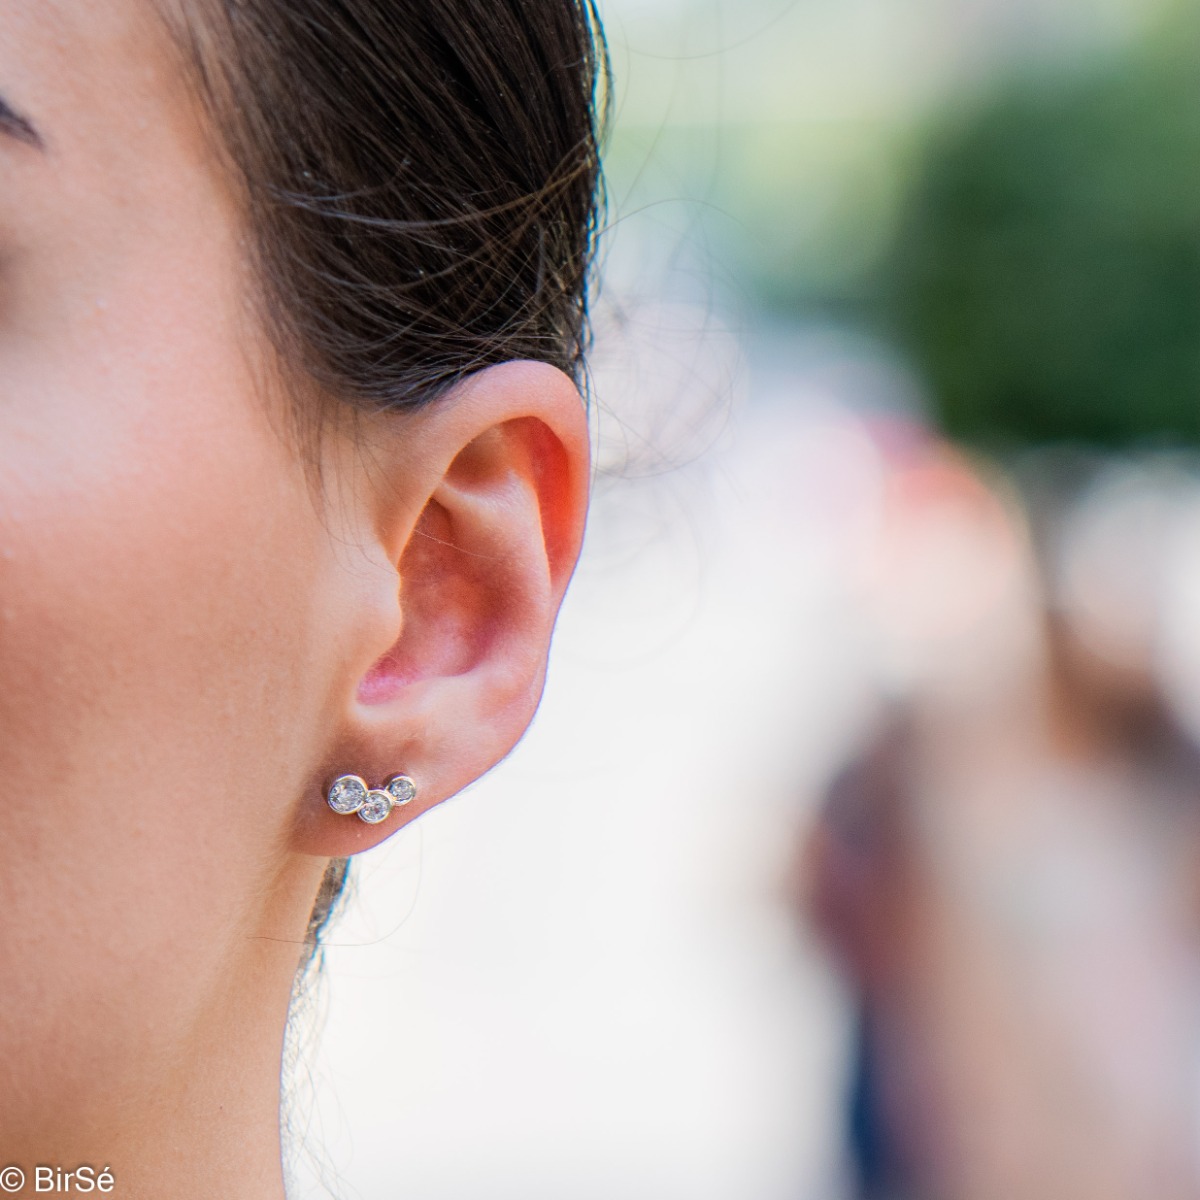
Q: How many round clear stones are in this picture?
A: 3